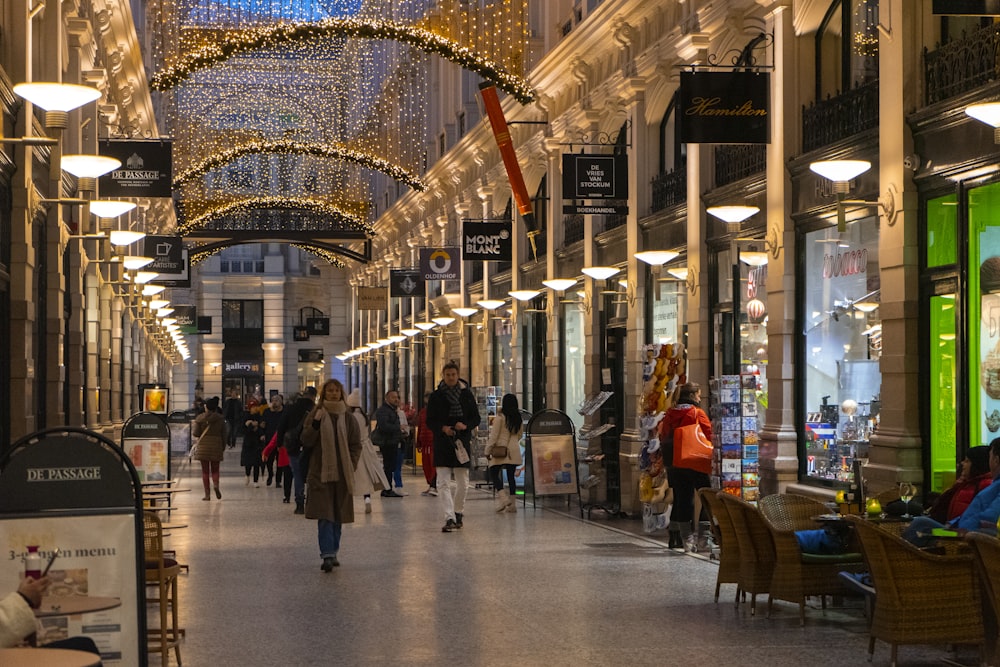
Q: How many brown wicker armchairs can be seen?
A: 5